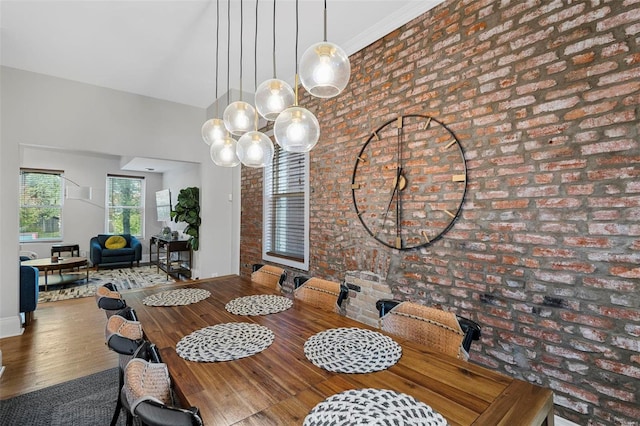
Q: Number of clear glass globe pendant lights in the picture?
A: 7